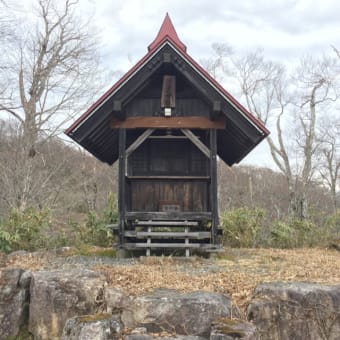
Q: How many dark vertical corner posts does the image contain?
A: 2